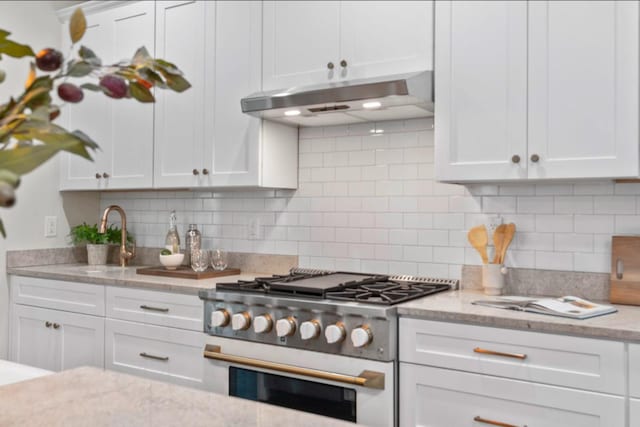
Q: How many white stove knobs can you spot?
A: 7